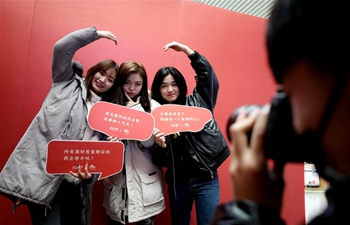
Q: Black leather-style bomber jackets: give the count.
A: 1